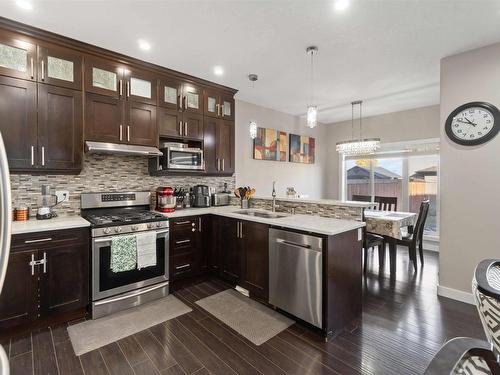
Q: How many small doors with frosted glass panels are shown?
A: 8